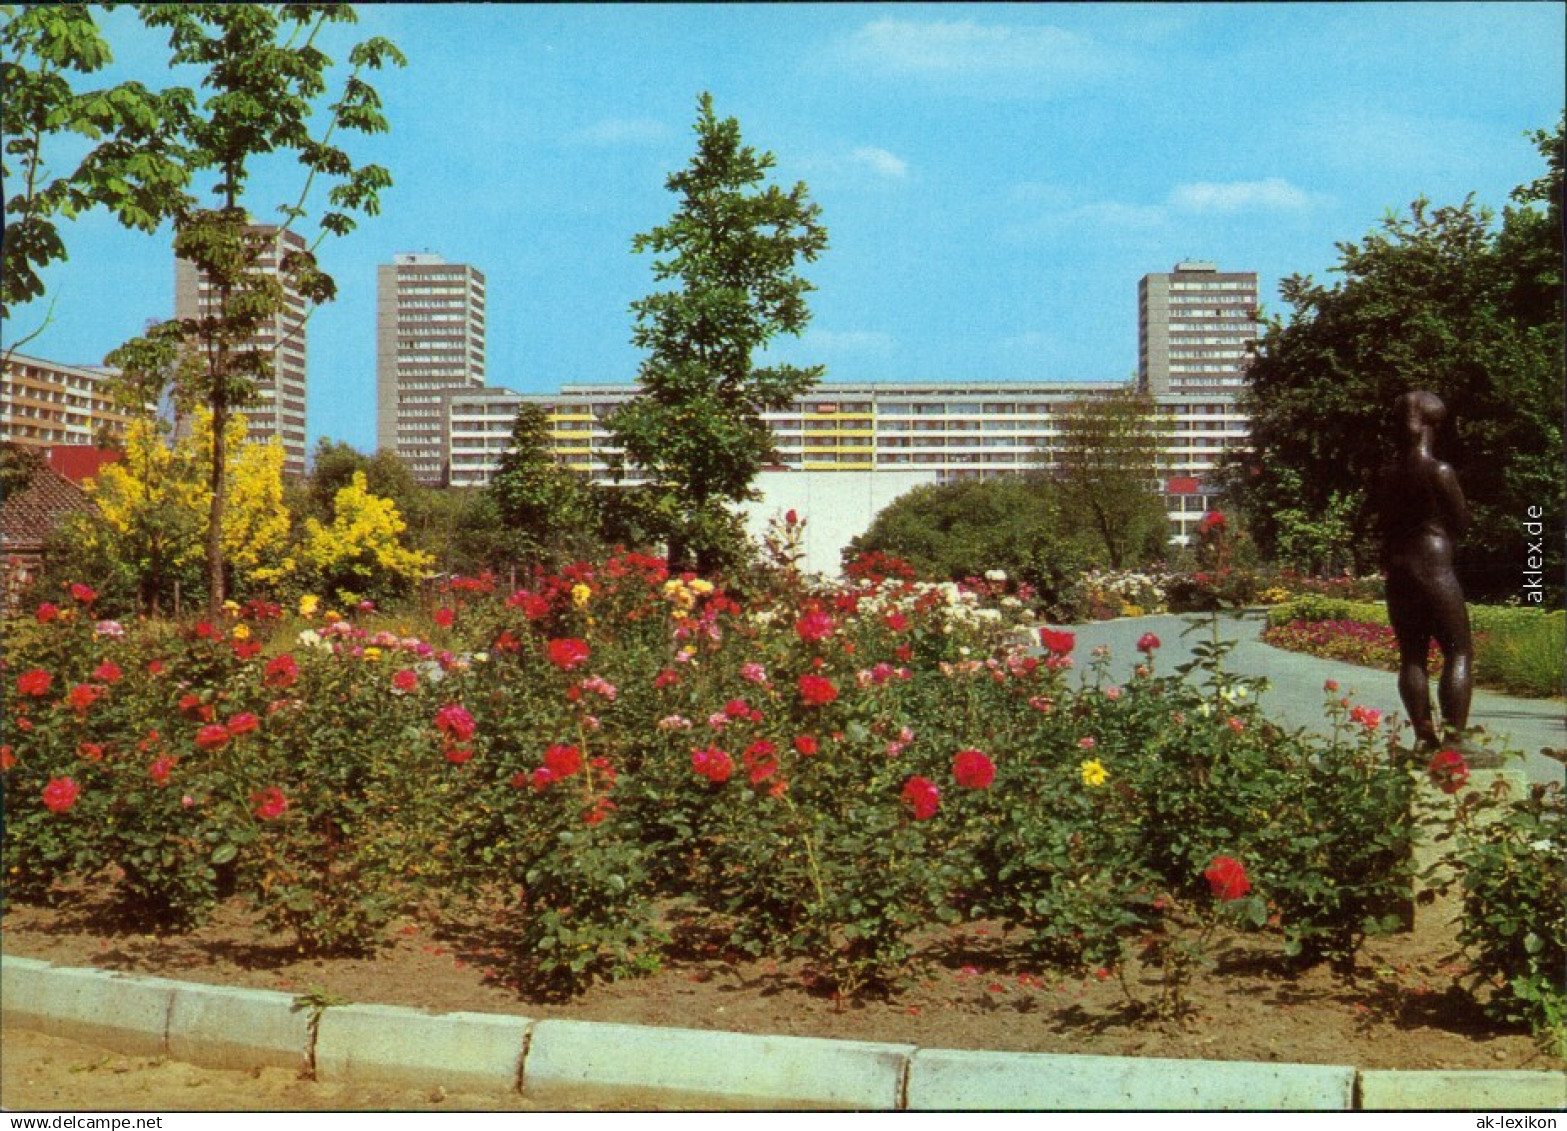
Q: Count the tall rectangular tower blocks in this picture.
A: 3